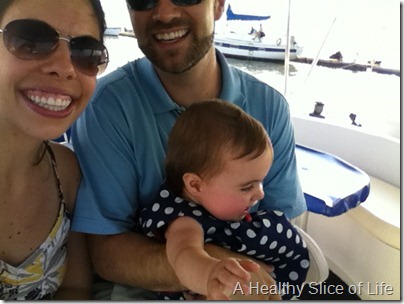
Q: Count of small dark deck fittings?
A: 2